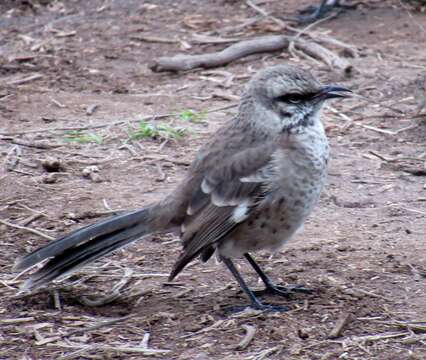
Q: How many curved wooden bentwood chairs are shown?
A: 0